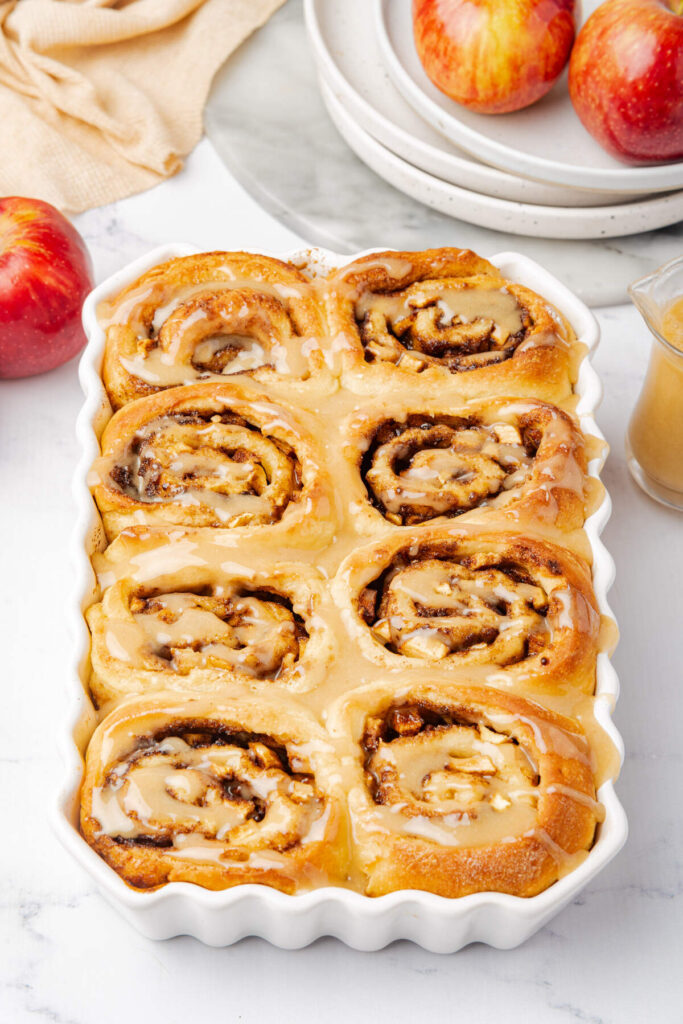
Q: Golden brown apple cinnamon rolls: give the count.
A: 8